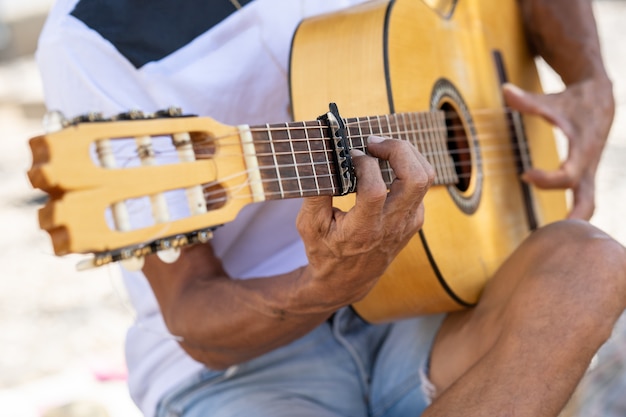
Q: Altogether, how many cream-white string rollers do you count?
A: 6